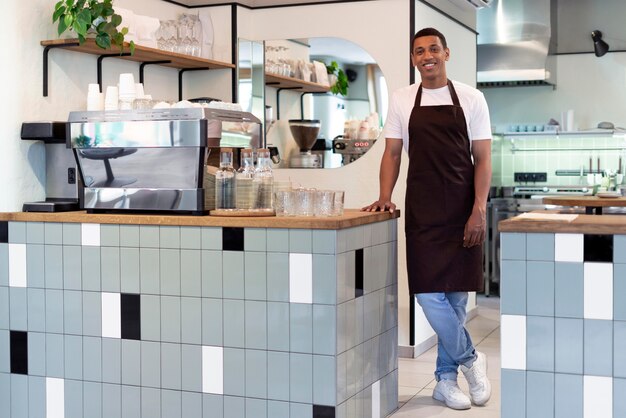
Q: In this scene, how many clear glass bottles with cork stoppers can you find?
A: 3